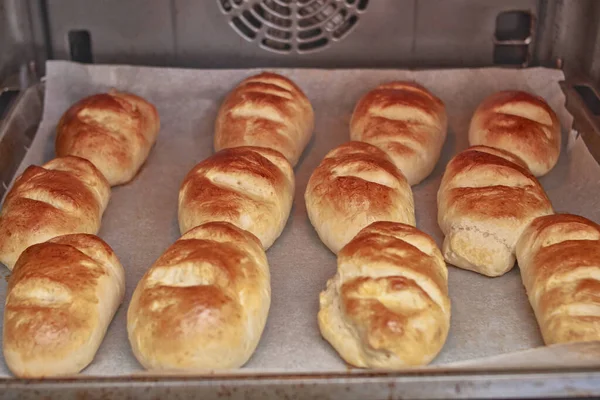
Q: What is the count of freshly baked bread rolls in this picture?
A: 12